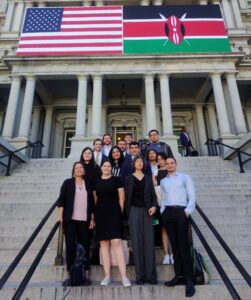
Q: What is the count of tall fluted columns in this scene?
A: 8